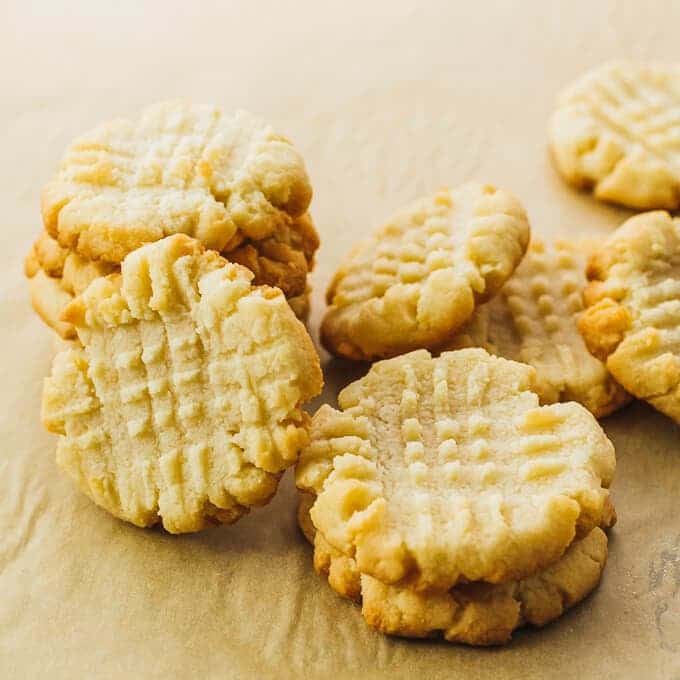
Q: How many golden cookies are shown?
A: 10